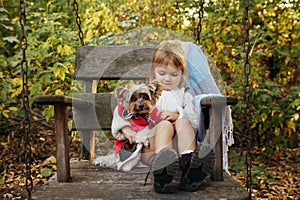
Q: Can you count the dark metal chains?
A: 4